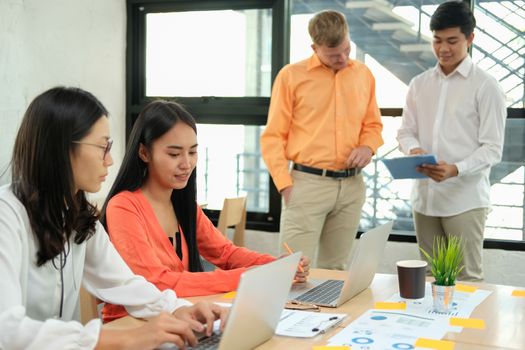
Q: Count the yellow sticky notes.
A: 7